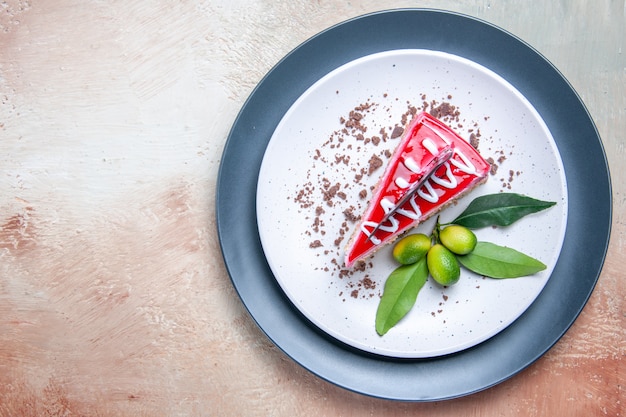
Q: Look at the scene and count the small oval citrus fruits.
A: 3